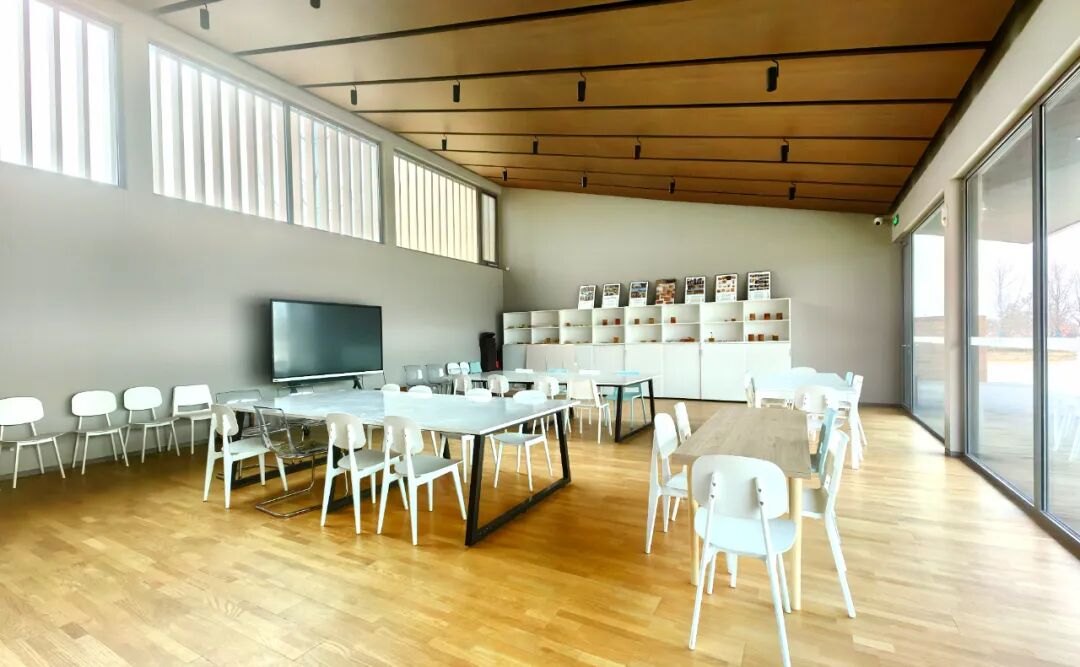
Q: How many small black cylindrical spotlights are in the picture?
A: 14